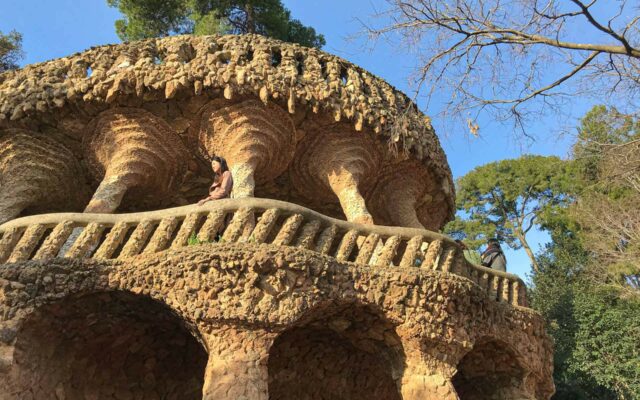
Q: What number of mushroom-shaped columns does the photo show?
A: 5